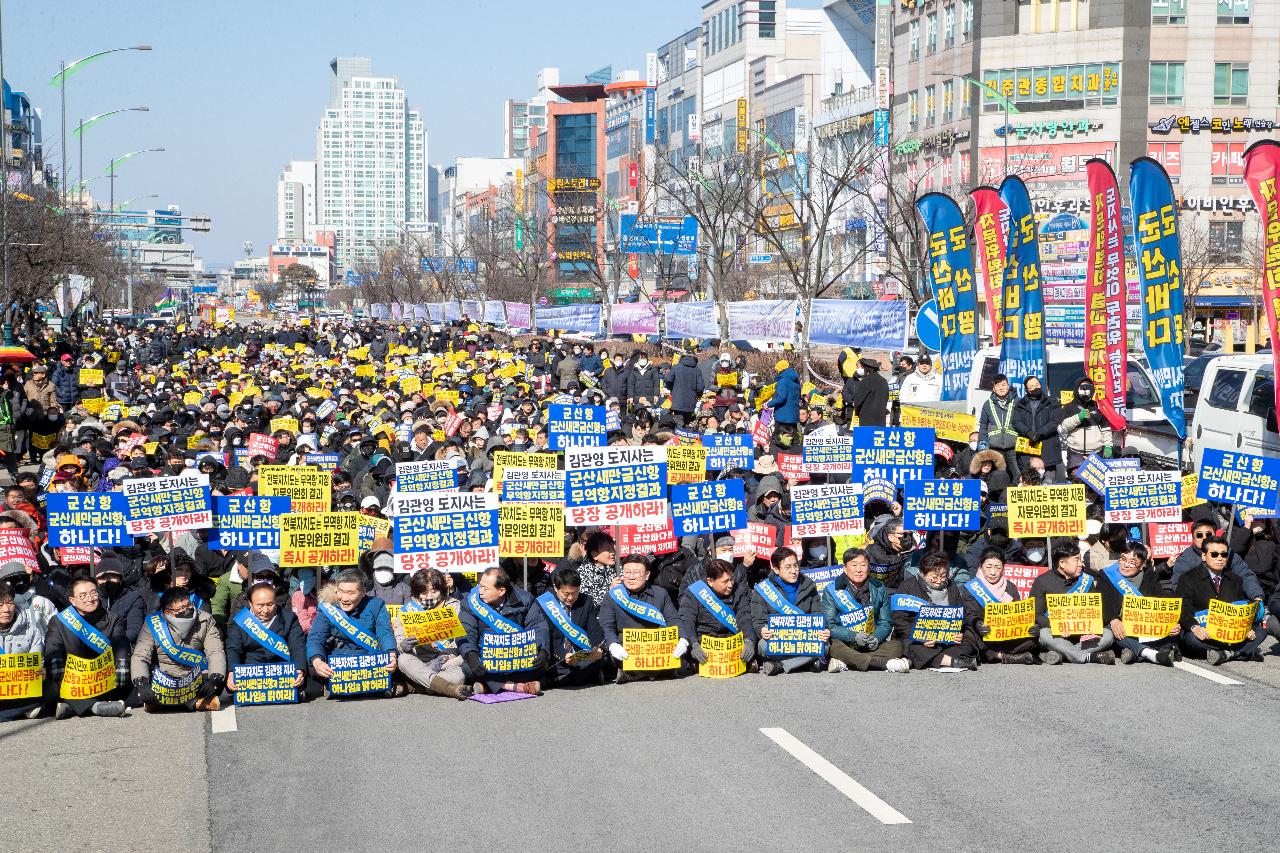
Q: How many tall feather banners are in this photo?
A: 6